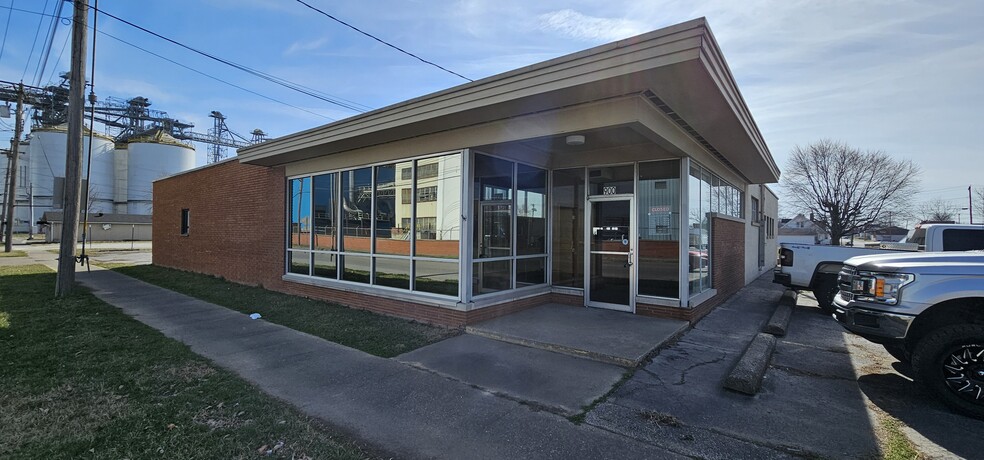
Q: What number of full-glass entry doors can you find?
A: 1